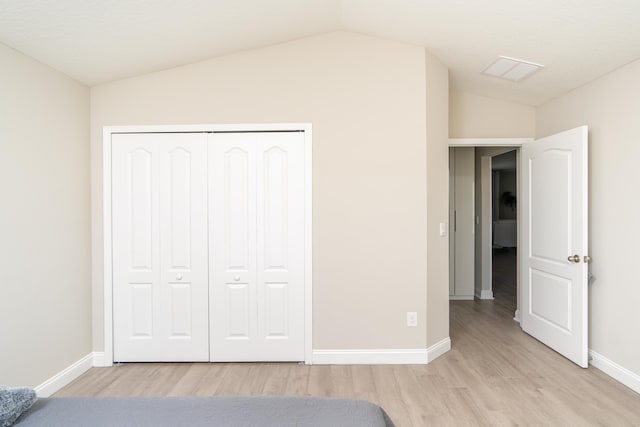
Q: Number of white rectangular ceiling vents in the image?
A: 1